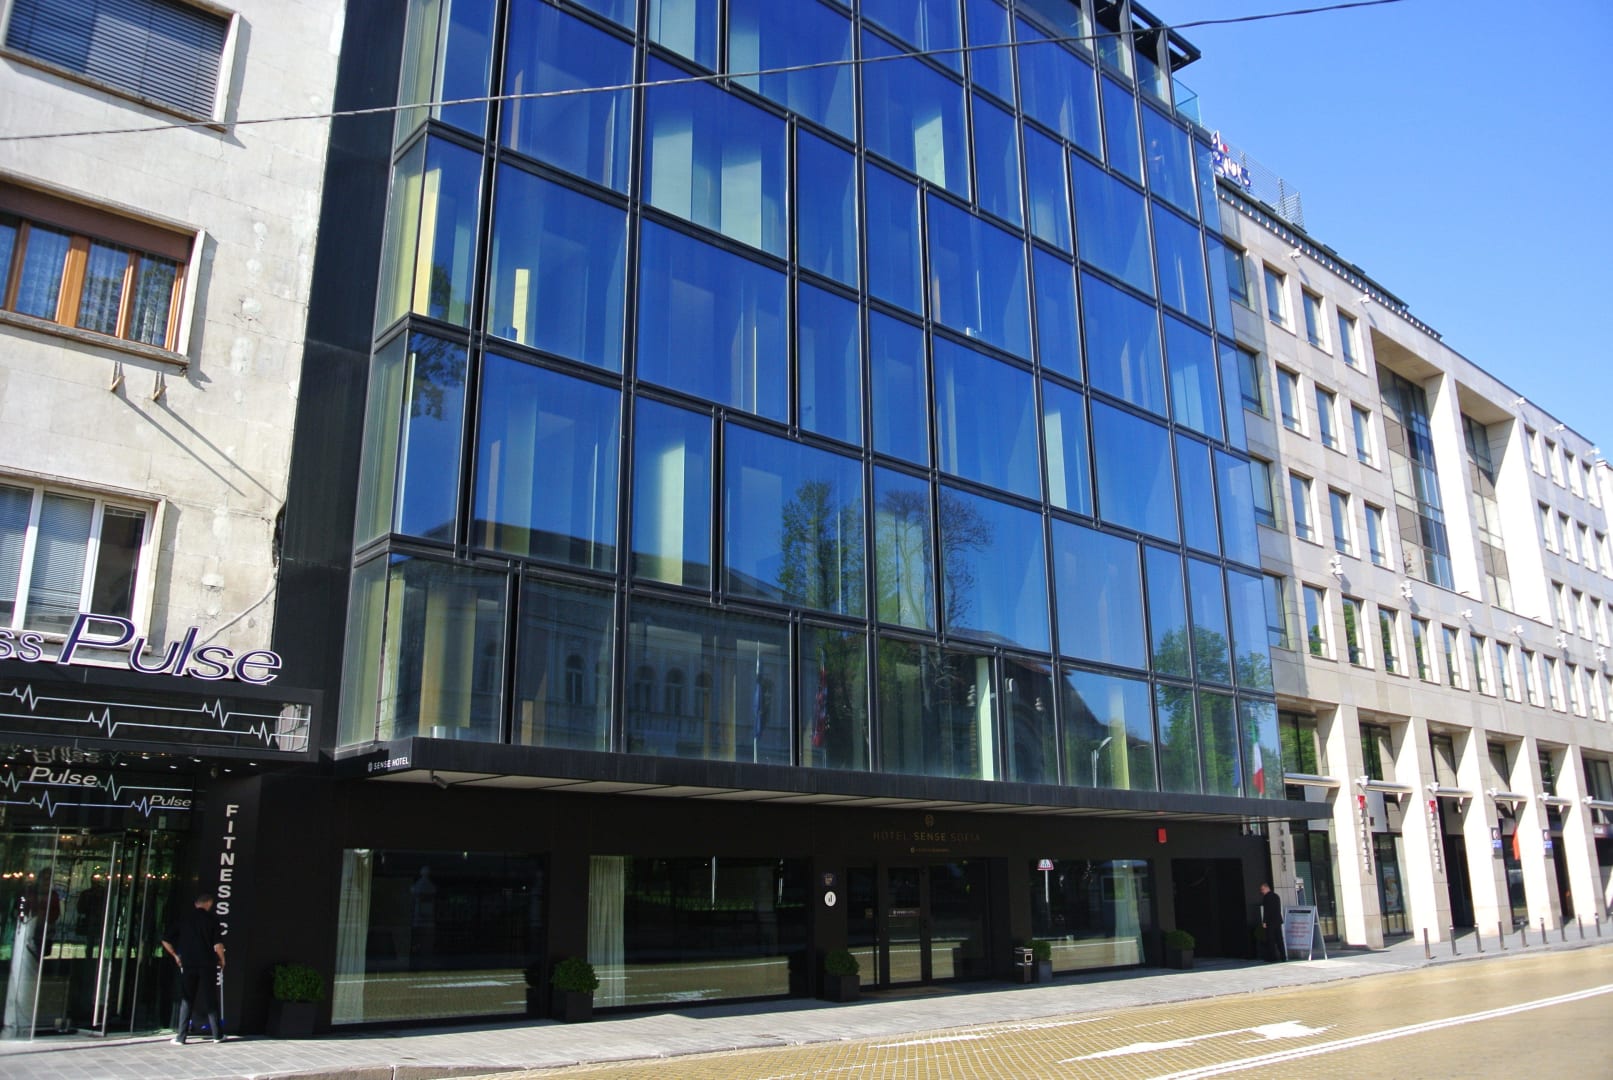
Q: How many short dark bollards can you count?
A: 9